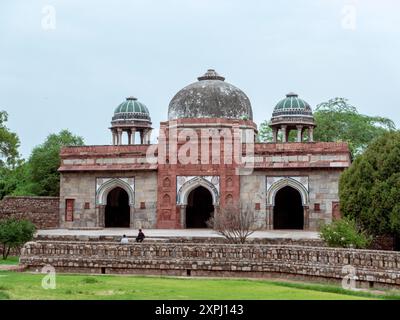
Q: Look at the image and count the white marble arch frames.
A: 3